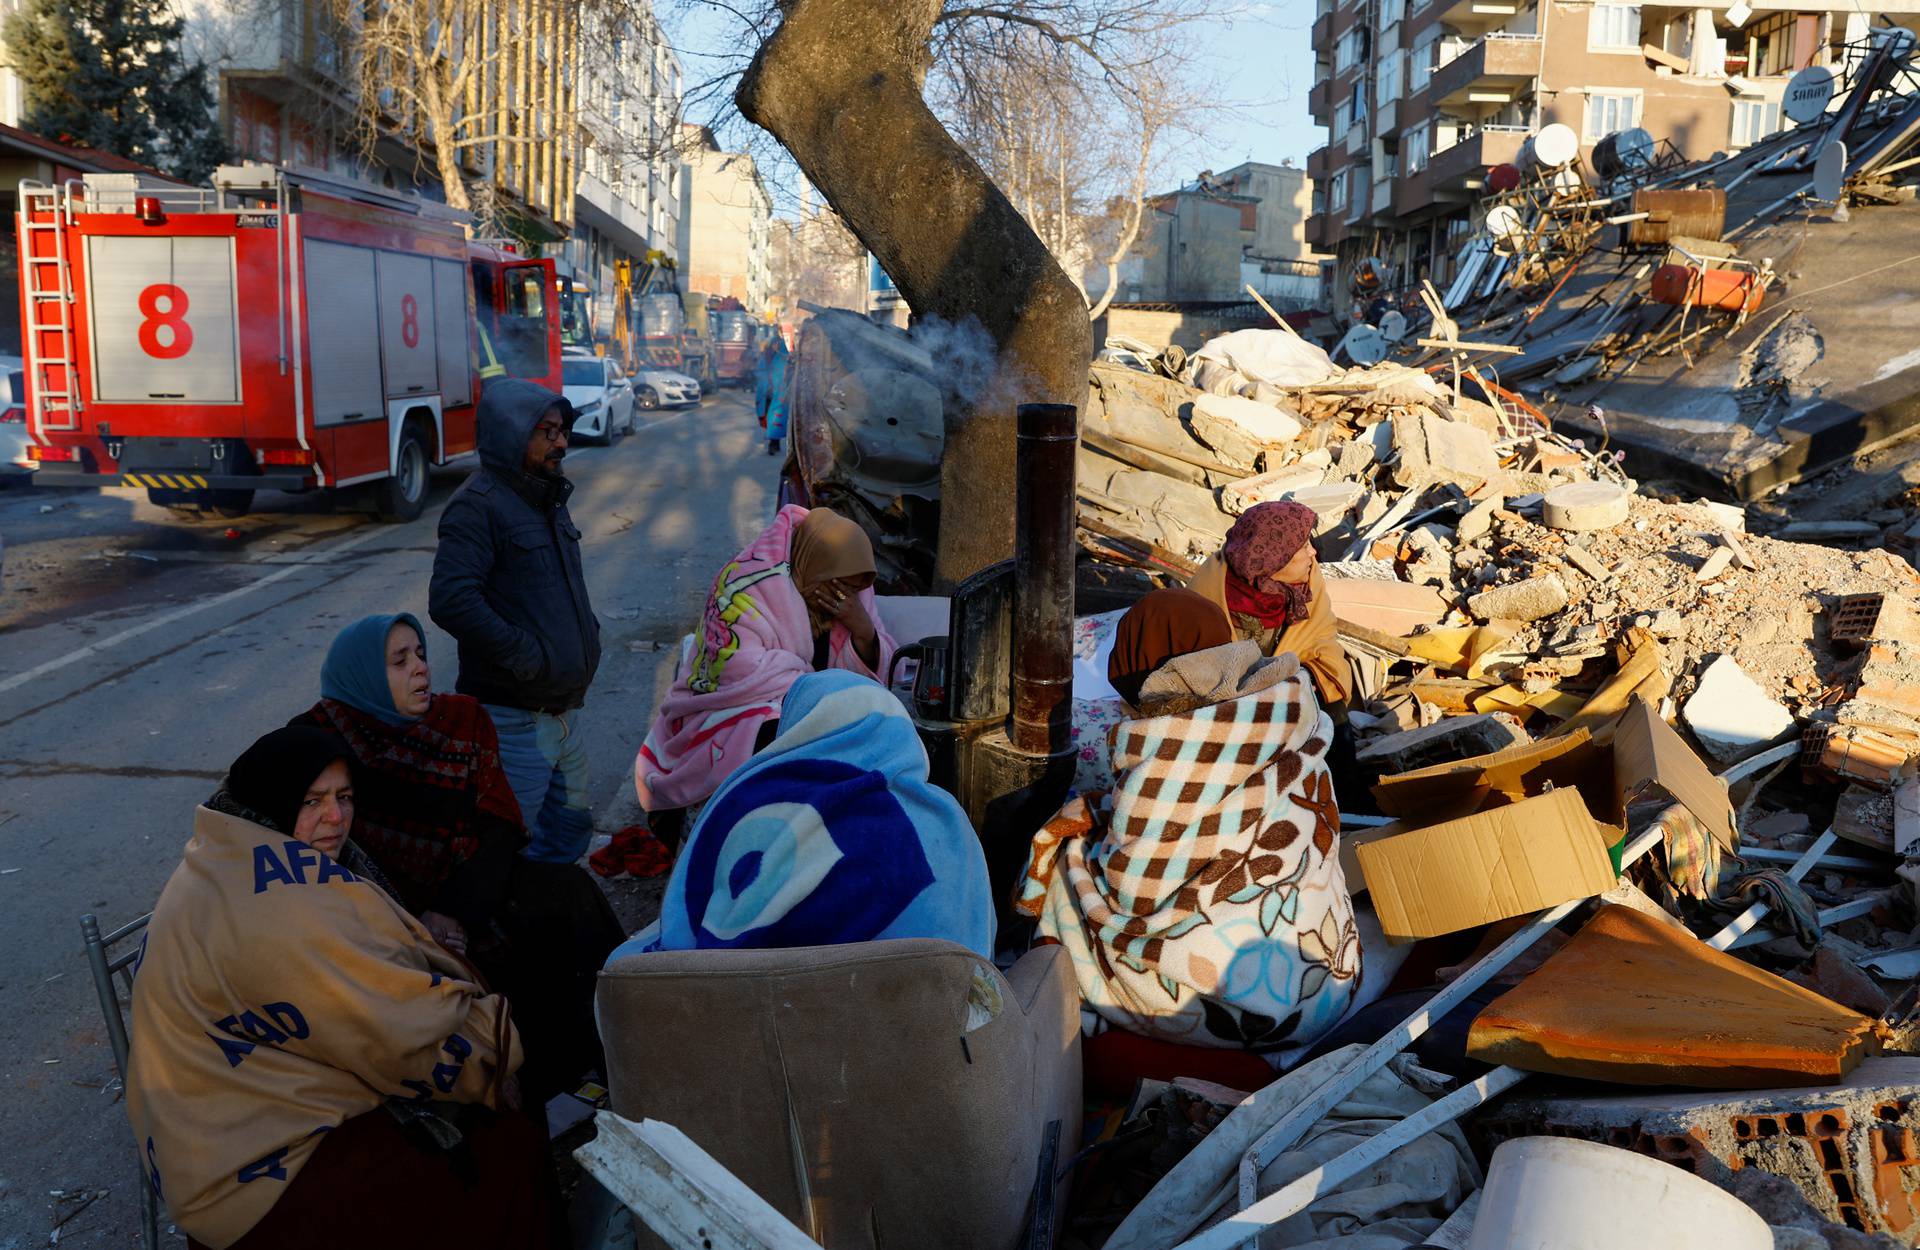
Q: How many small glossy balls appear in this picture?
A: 0